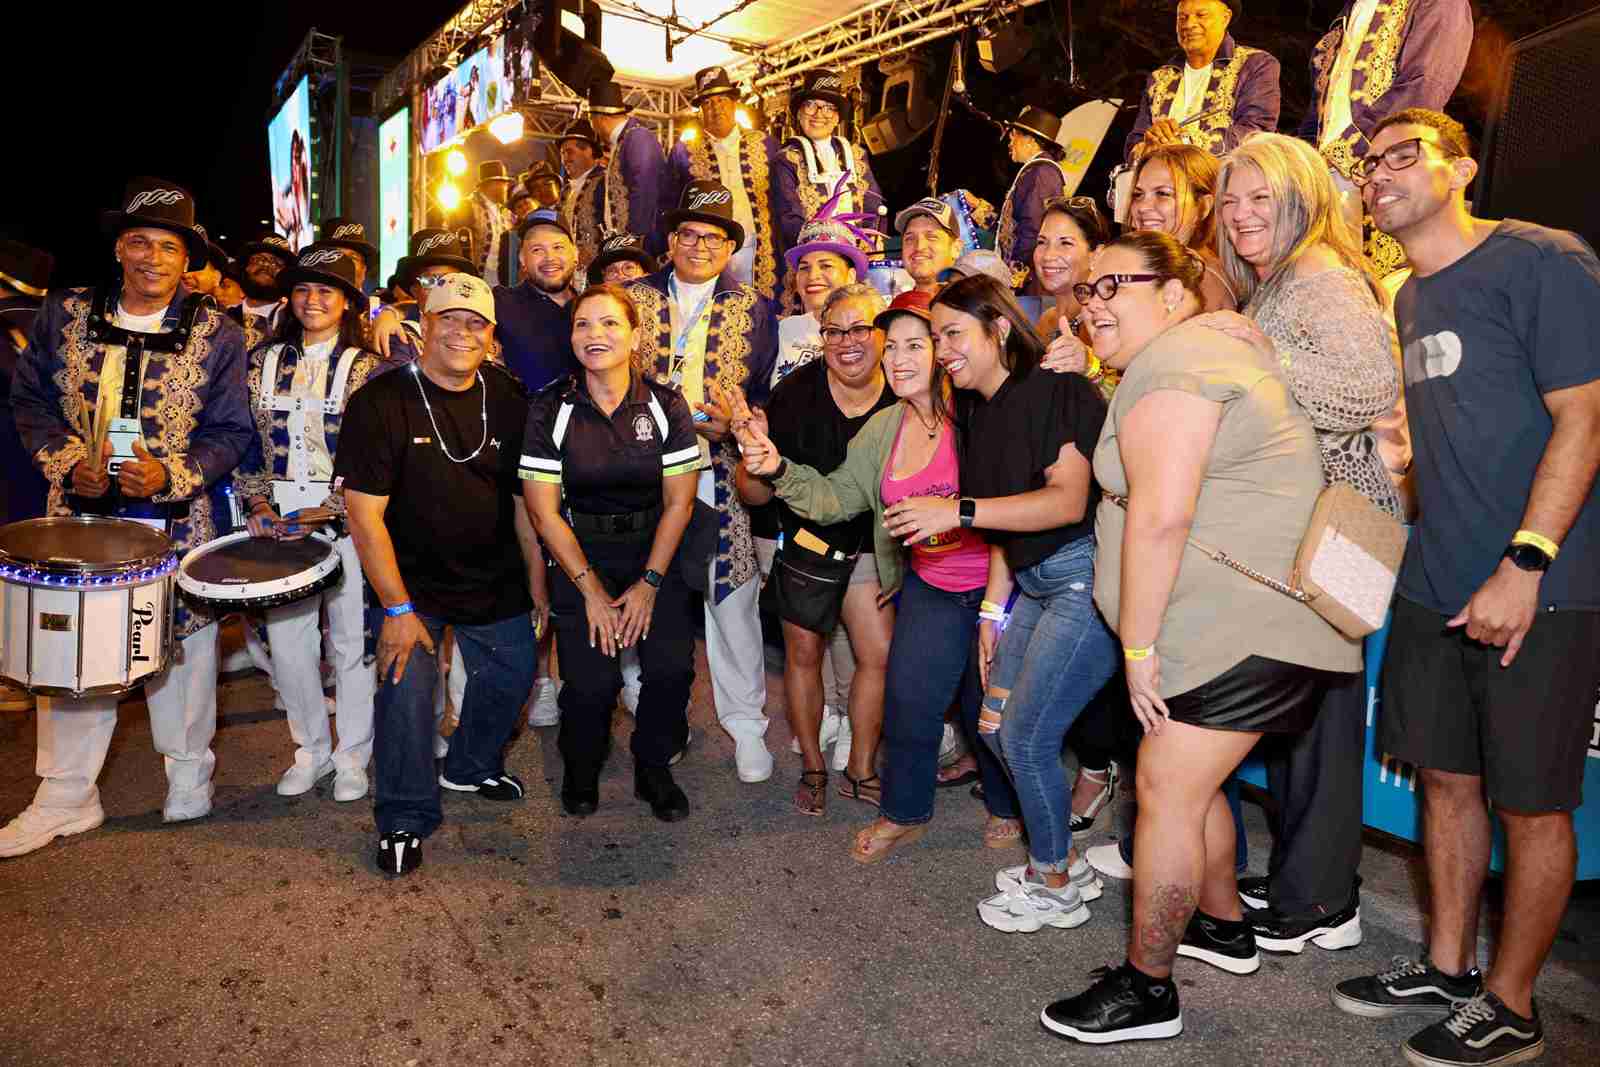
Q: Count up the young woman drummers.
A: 1